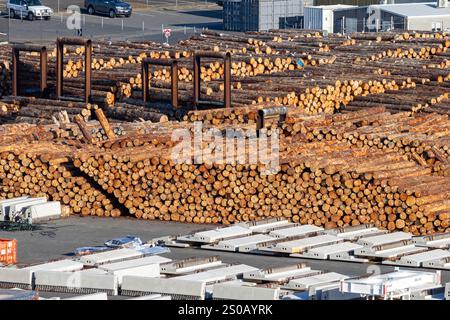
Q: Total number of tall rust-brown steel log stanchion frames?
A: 4